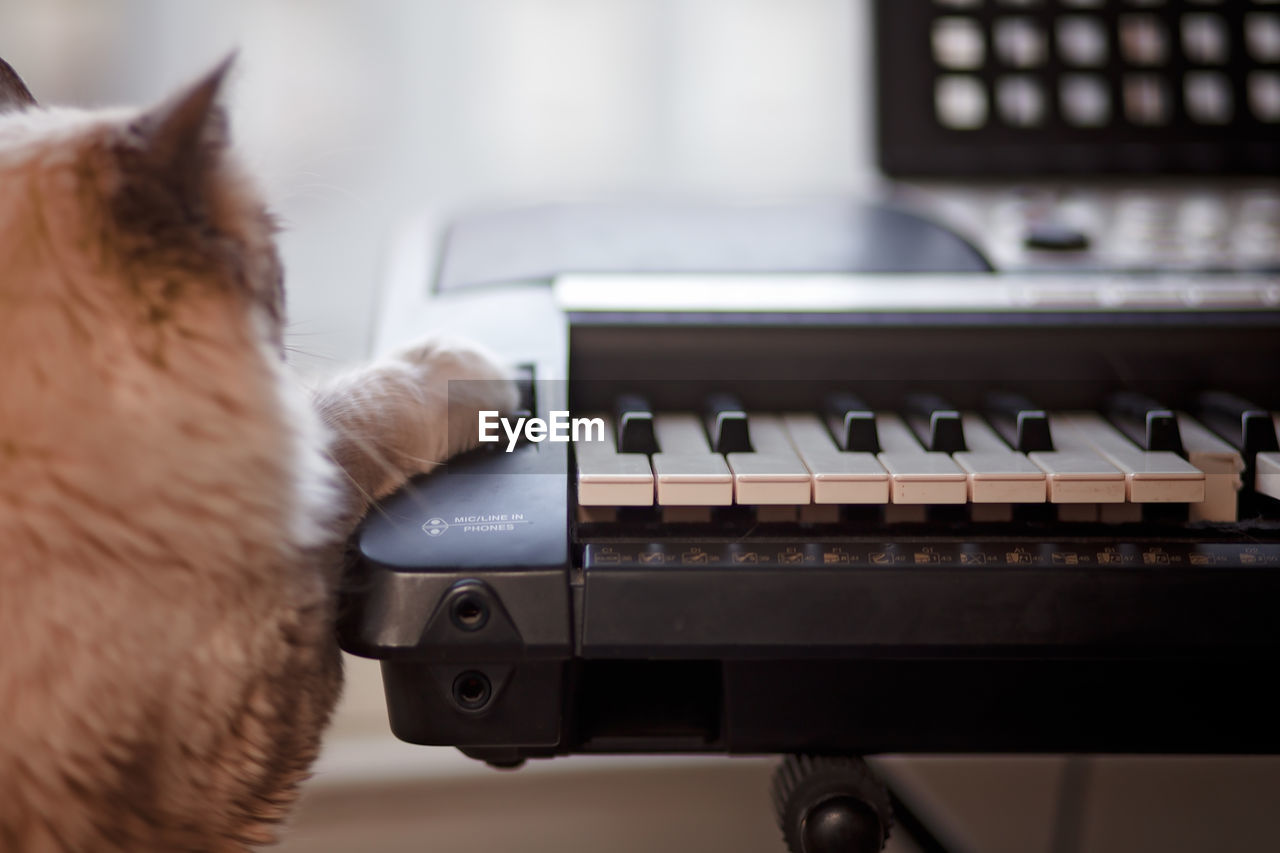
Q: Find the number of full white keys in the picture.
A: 8